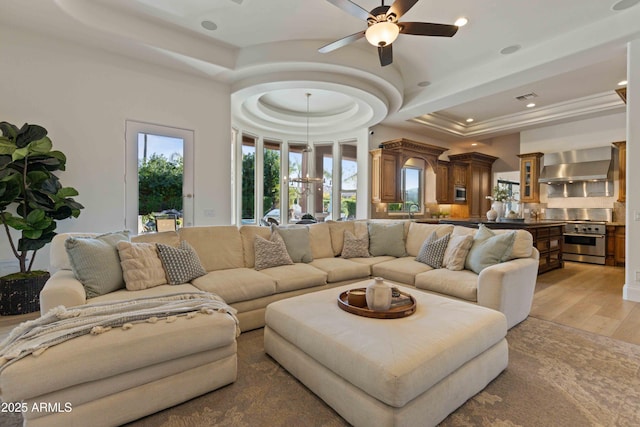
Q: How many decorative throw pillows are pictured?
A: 10